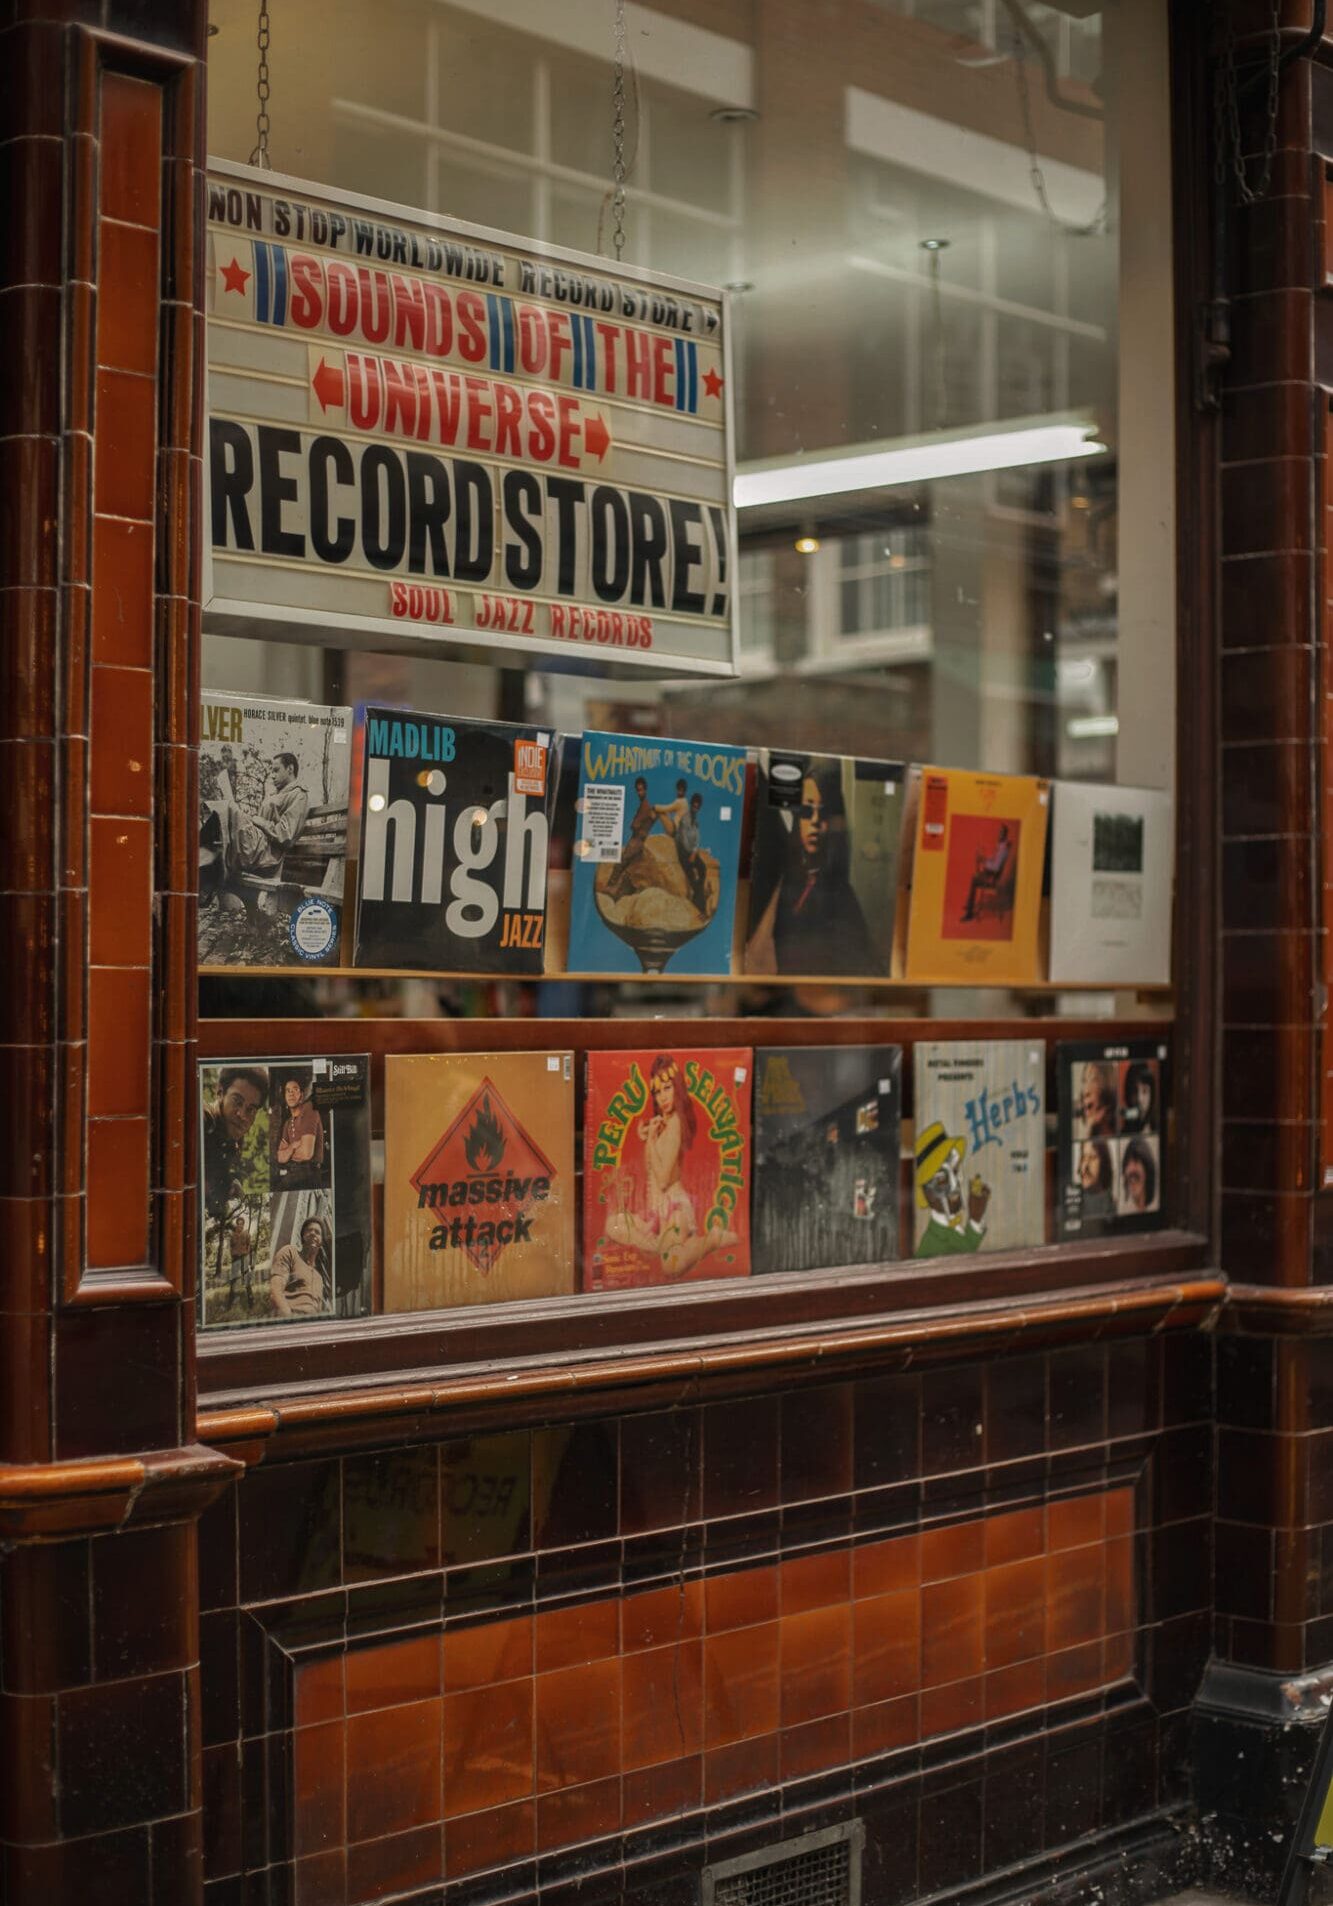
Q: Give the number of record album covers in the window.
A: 12